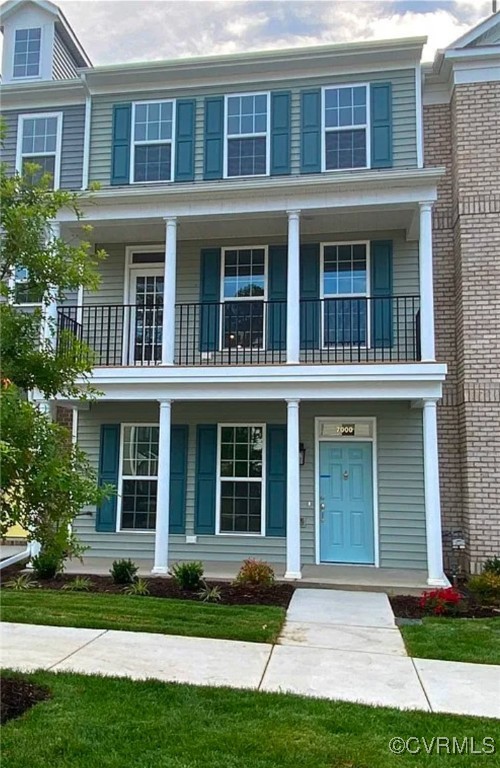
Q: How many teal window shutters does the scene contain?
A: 14